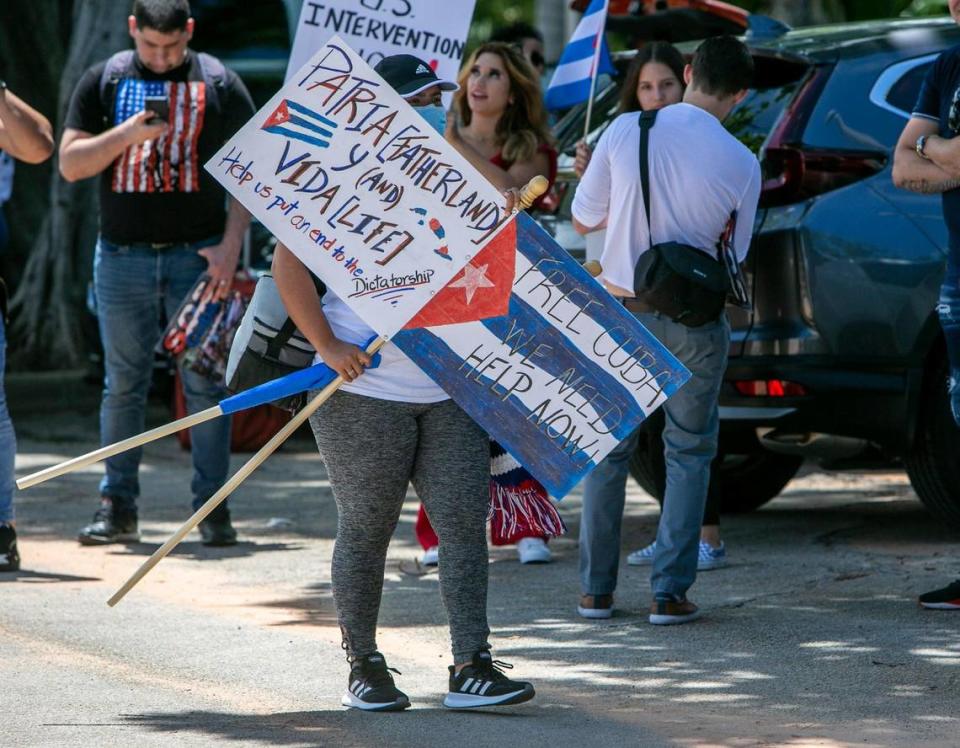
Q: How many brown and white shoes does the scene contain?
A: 2